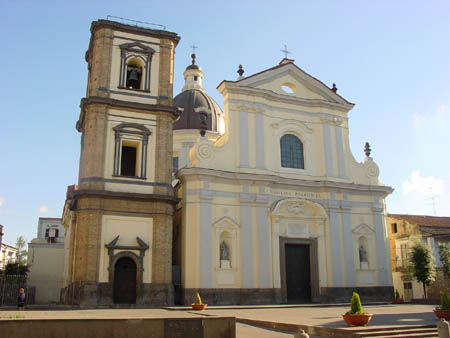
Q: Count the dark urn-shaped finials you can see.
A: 4